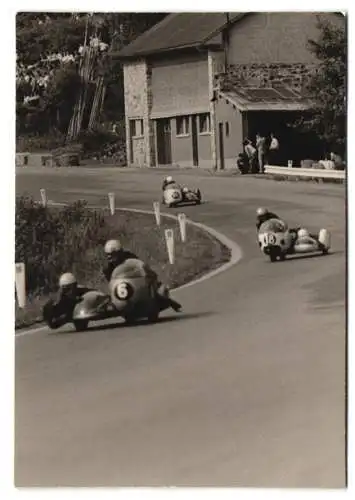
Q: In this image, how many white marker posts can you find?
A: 6